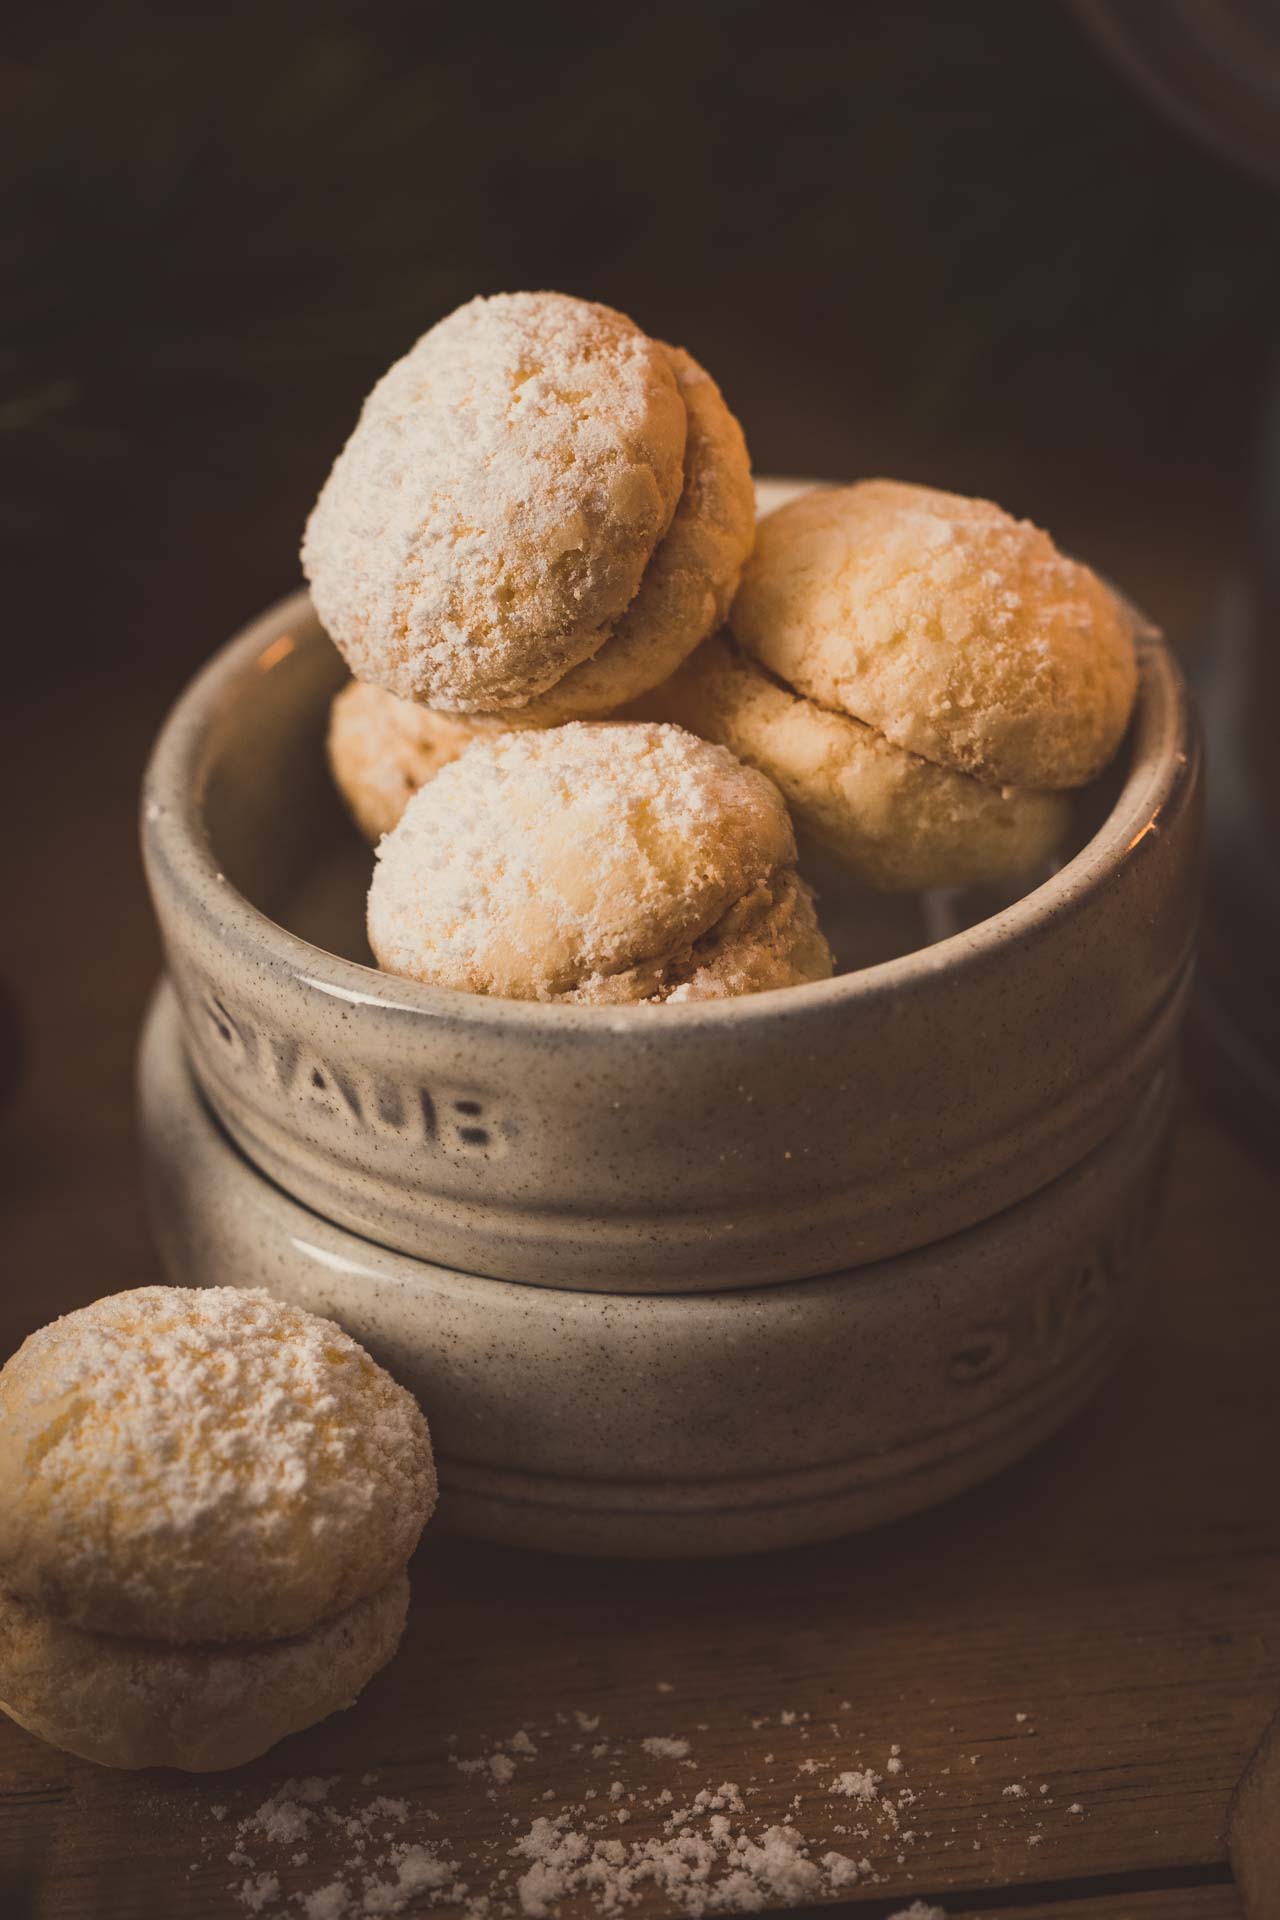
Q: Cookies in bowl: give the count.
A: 4